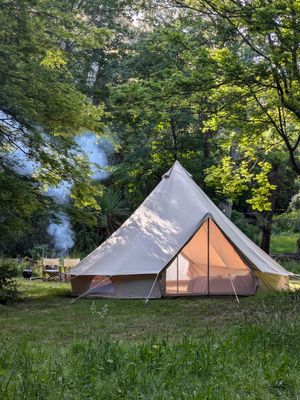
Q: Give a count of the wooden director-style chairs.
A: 2